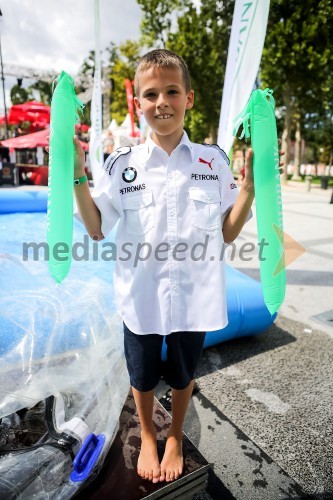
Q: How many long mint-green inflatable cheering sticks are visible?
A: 2